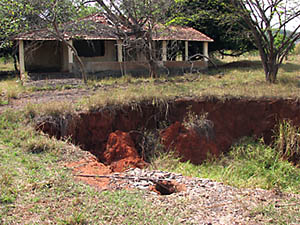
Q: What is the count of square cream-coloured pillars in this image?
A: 6